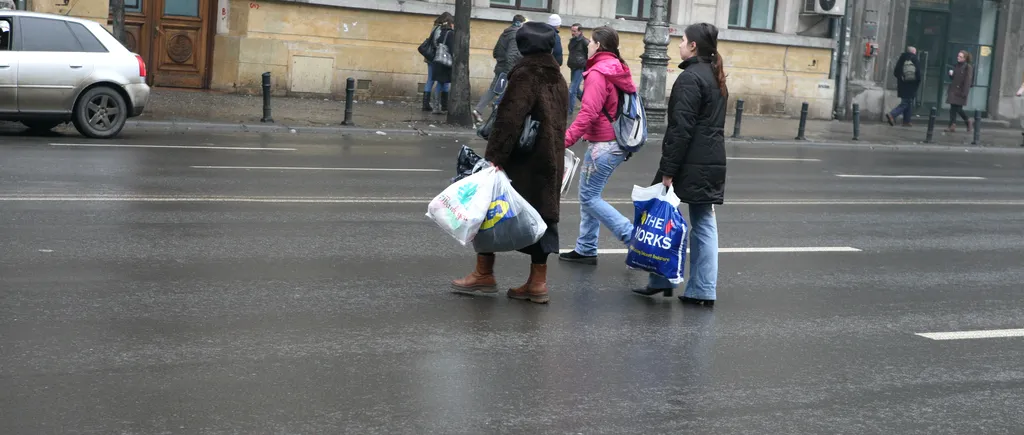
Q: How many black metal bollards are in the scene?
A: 7